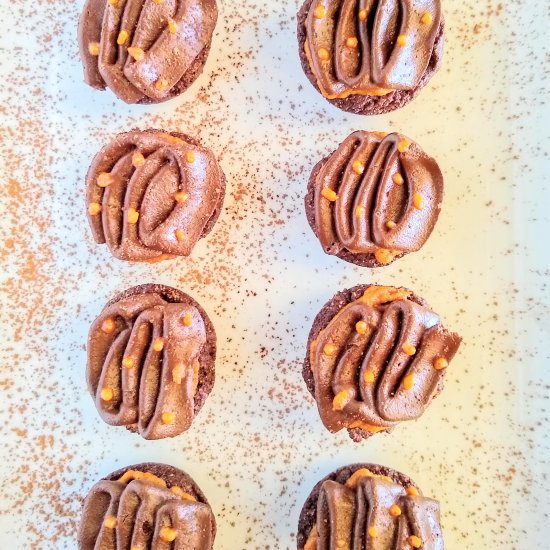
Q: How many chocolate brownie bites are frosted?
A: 8